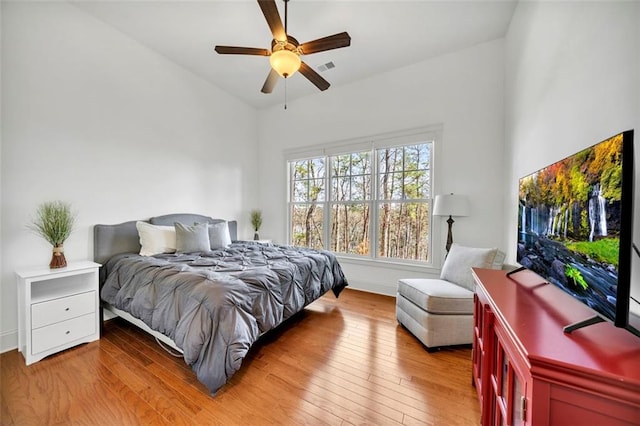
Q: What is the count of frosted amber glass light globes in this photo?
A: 1